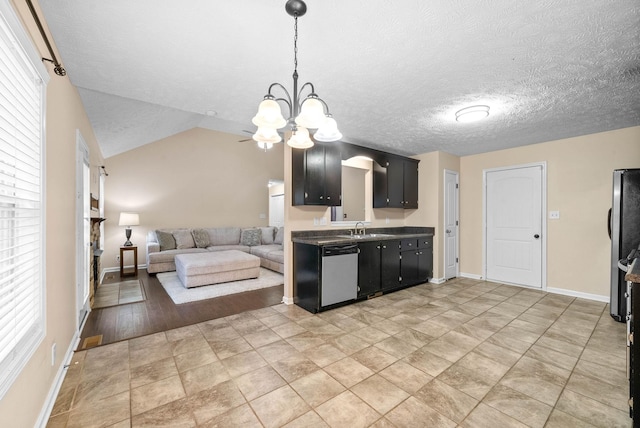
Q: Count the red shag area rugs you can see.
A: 0